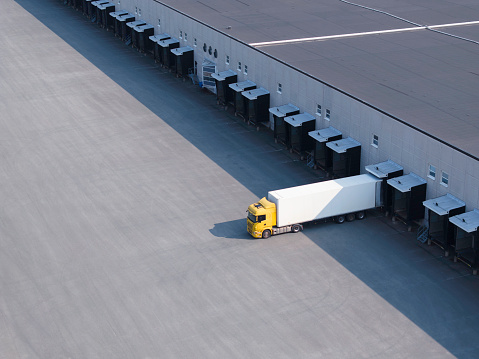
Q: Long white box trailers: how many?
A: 1